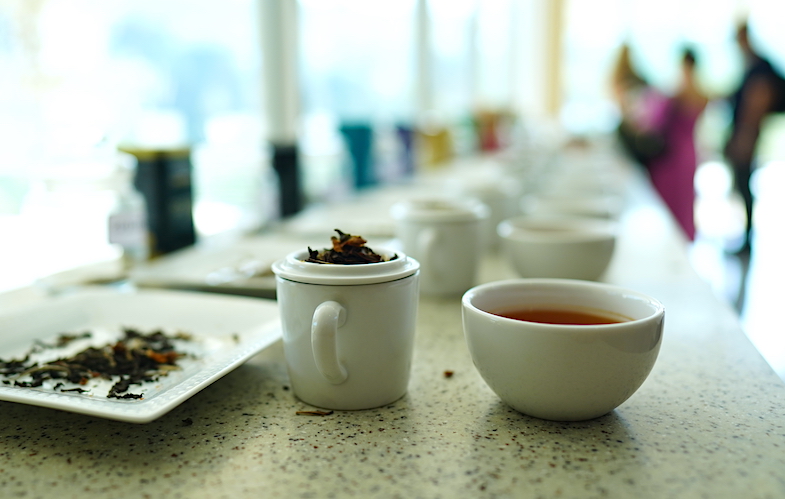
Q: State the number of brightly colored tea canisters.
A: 4